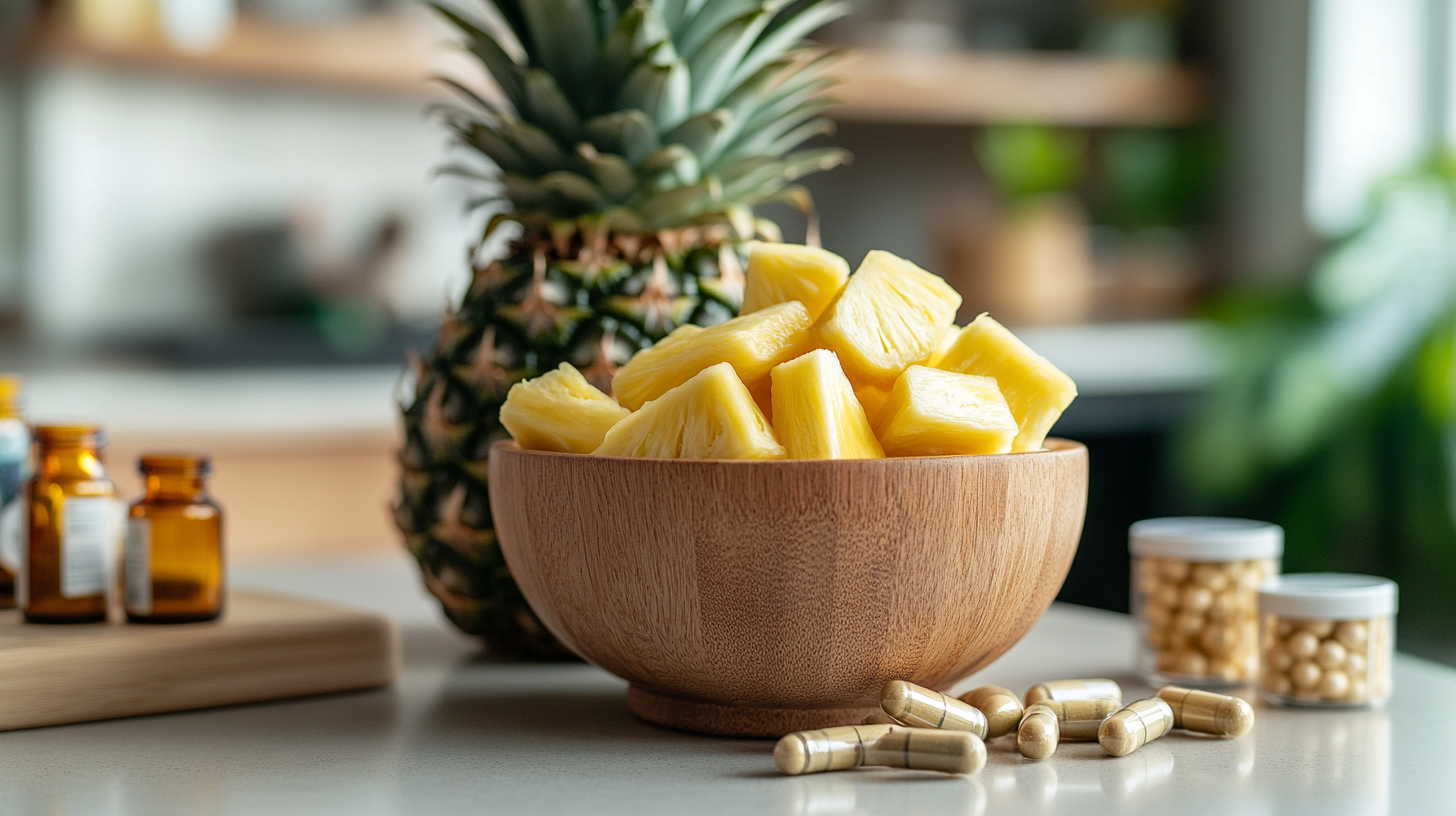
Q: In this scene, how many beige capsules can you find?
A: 9